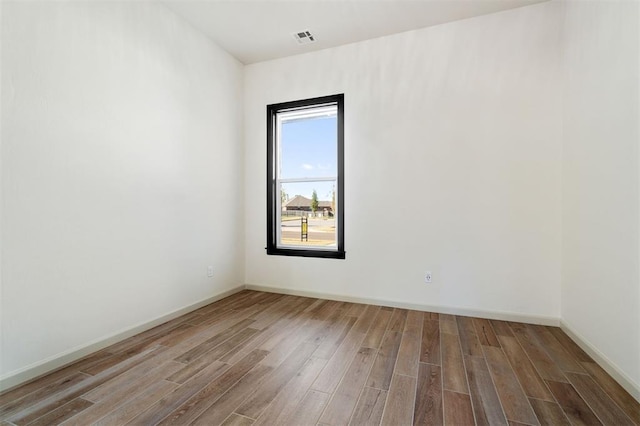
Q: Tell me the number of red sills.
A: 0